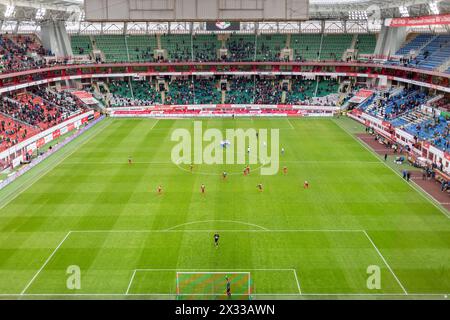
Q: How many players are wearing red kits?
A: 10